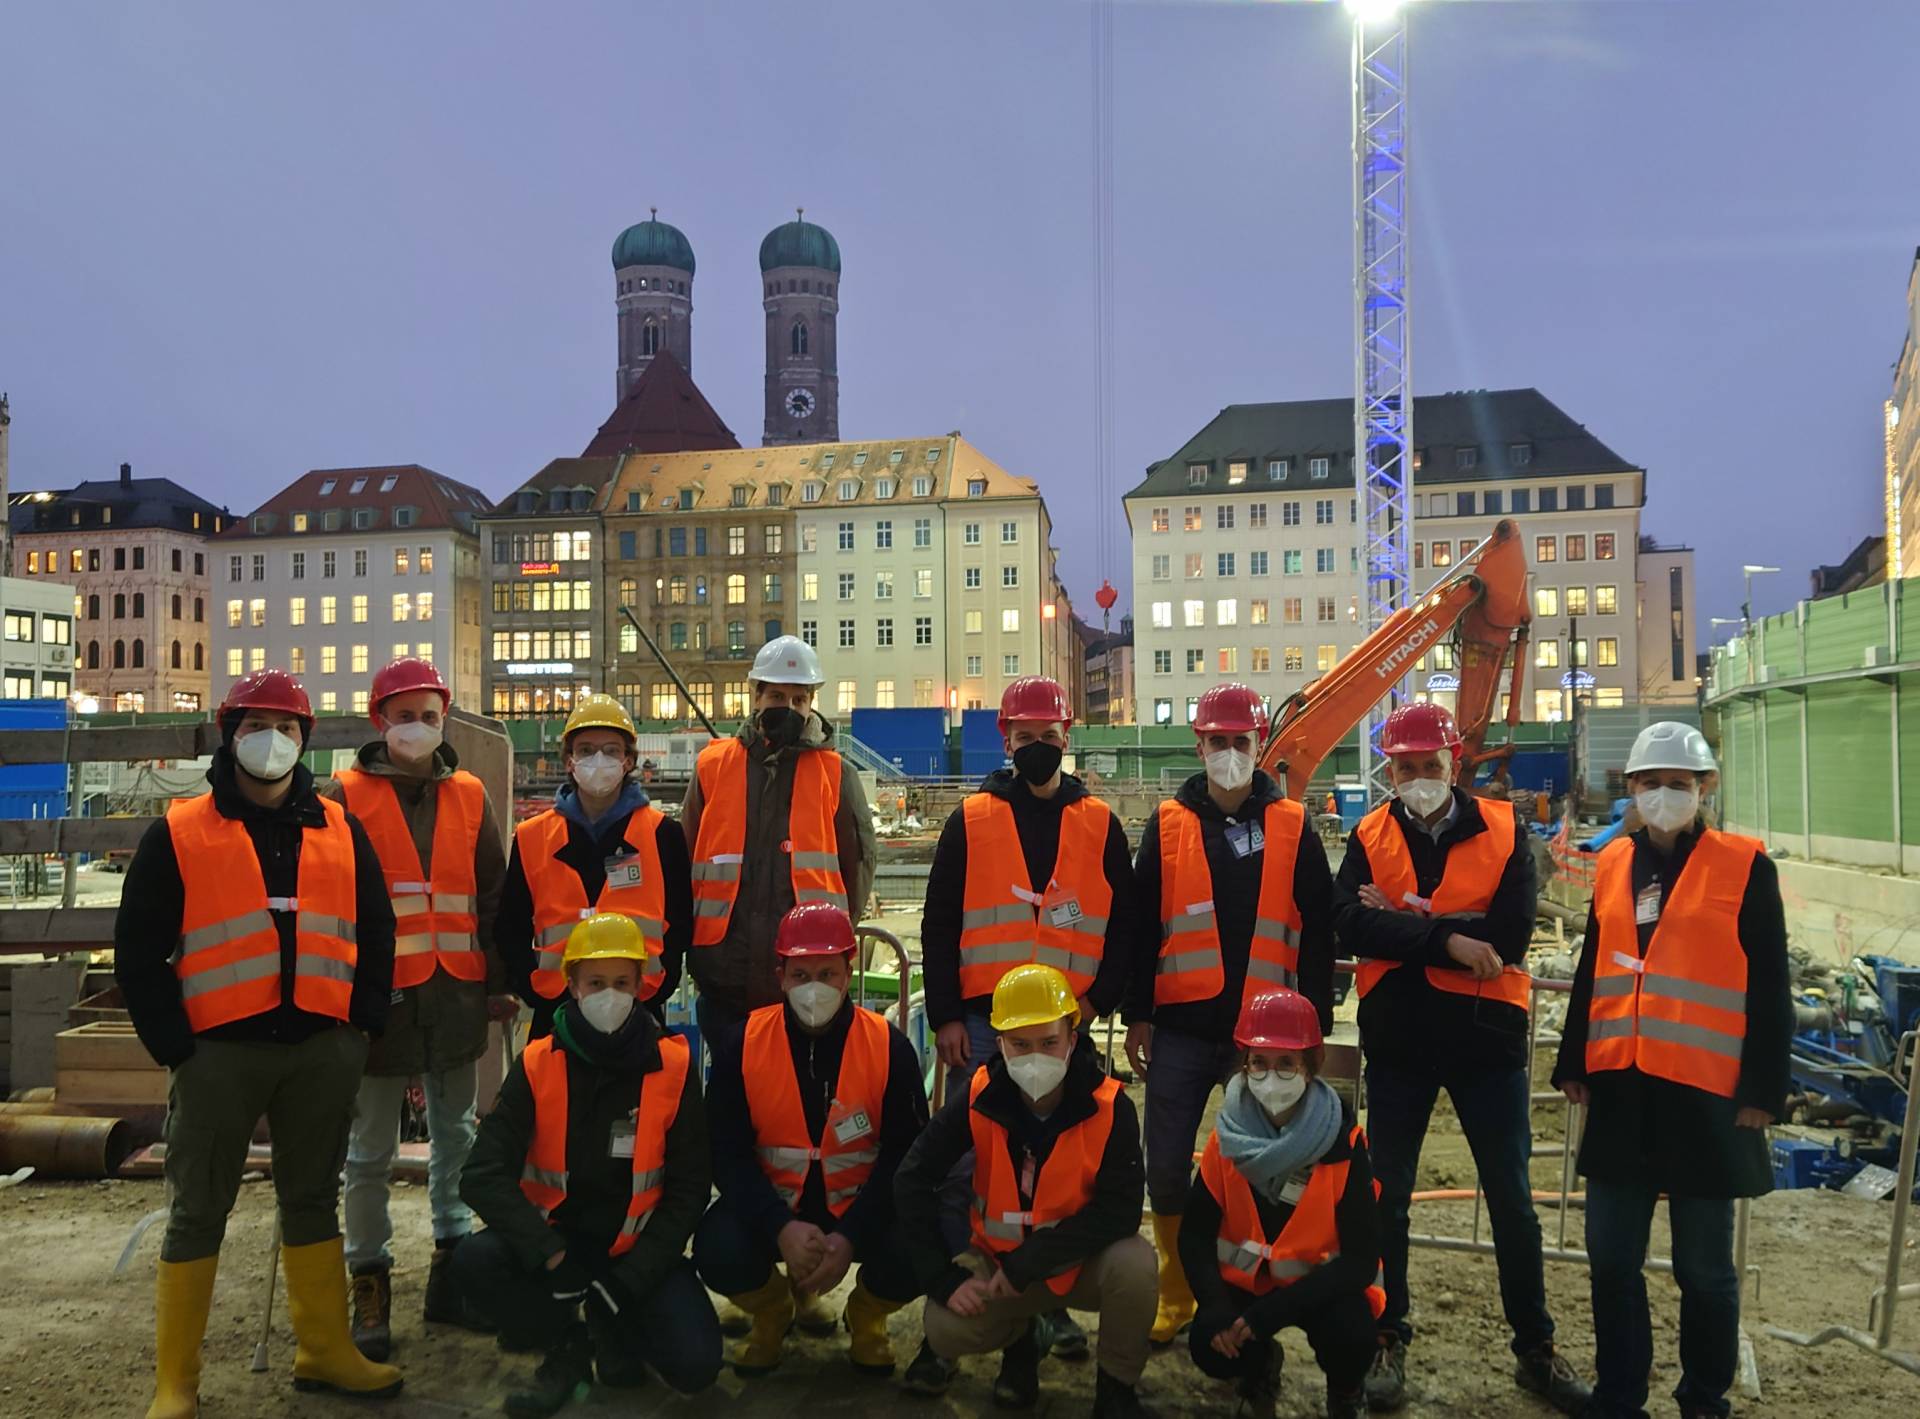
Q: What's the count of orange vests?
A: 12